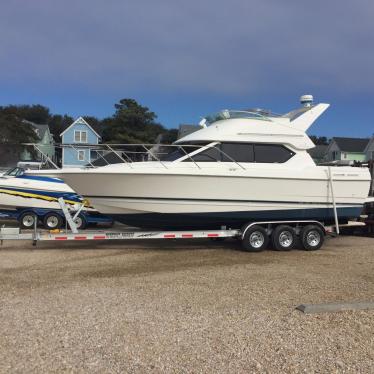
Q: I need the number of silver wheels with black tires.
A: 6